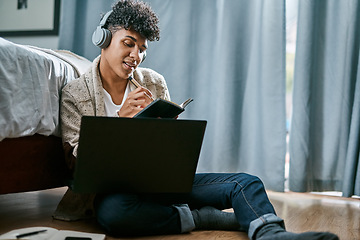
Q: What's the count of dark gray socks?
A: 2